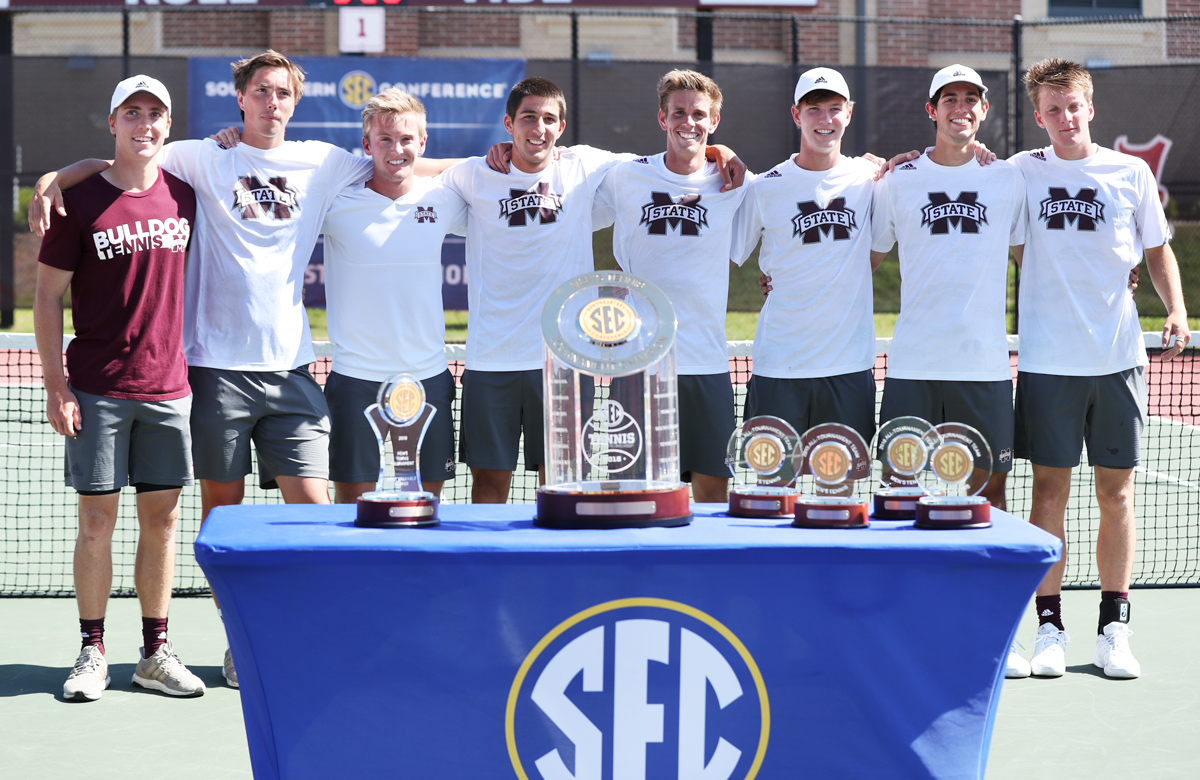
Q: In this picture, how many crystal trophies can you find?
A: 6